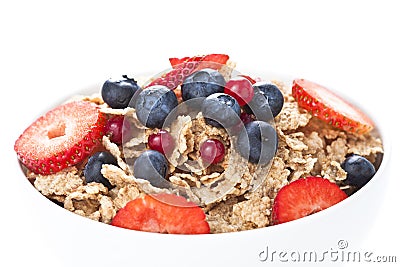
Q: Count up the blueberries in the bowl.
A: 9